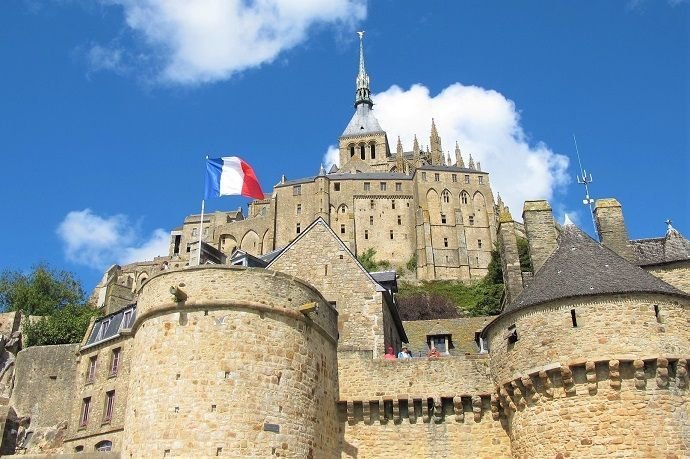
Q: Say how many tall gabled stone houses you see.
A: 1